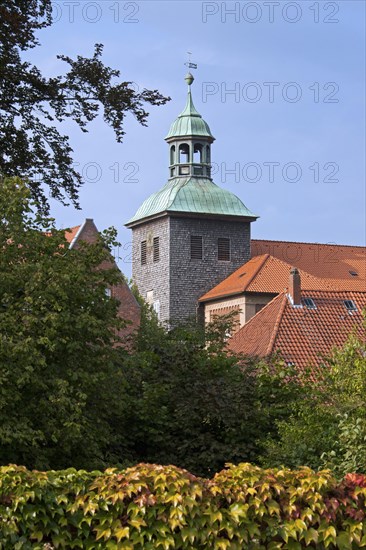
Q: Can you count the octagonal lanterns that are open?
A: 1